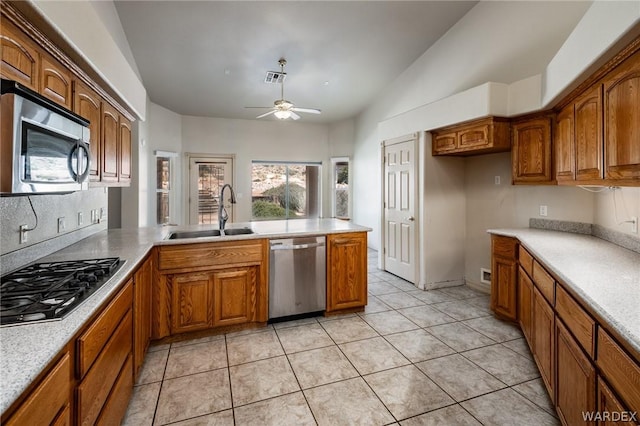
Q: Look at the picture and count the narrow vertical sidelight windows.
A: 2